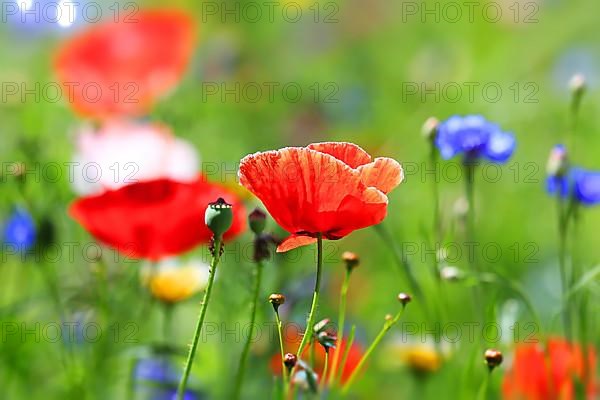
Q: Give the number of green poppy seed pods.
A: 2